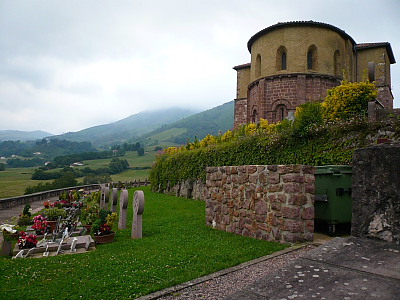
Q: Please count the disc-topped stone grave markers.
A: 5